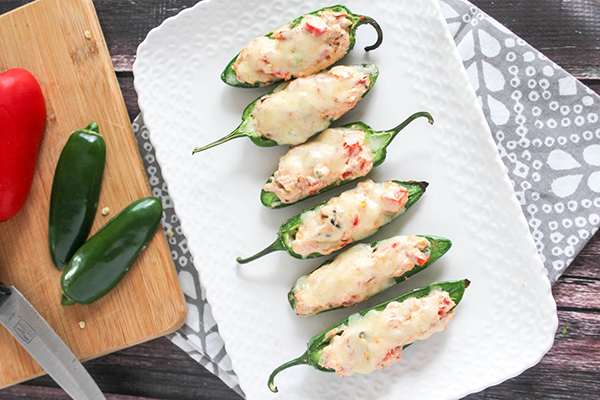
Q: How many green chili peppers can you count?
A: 8